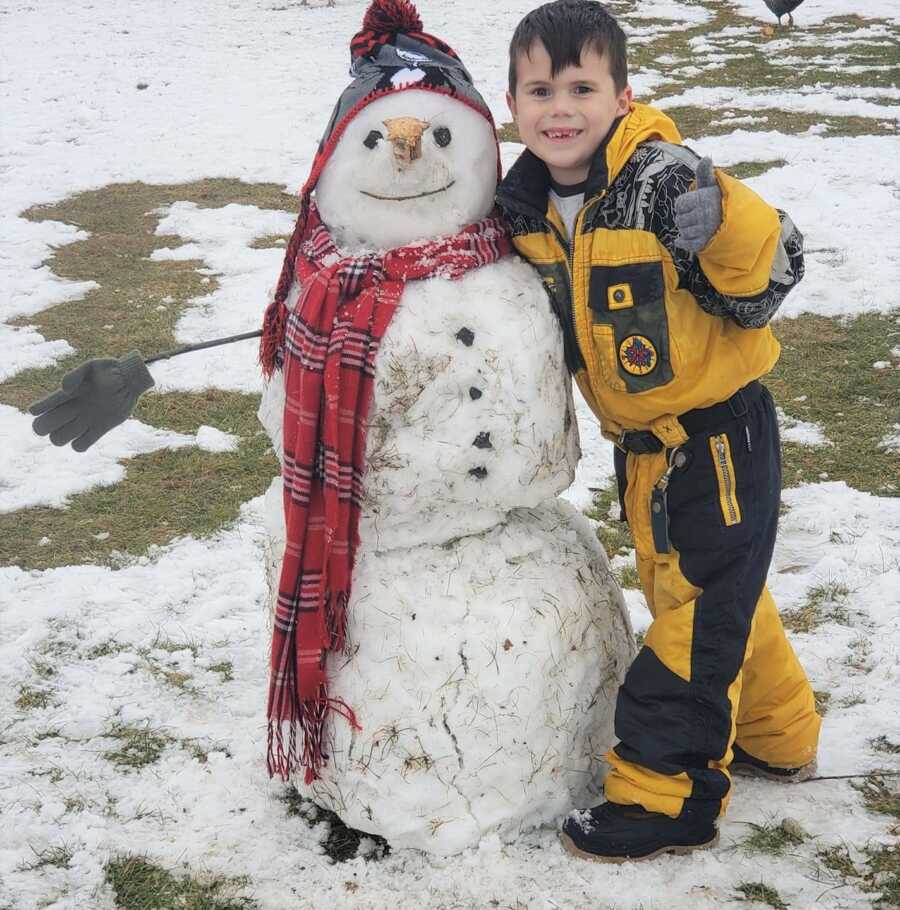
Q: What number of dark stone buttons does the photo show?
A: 4